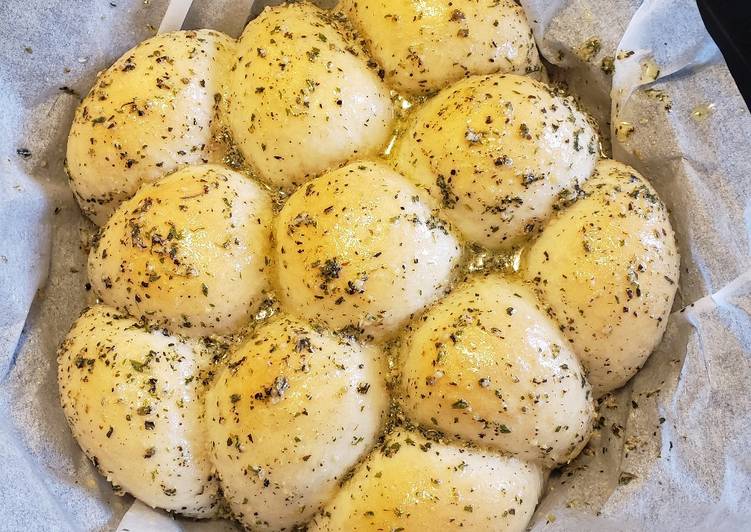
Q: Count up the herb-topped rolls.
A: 11